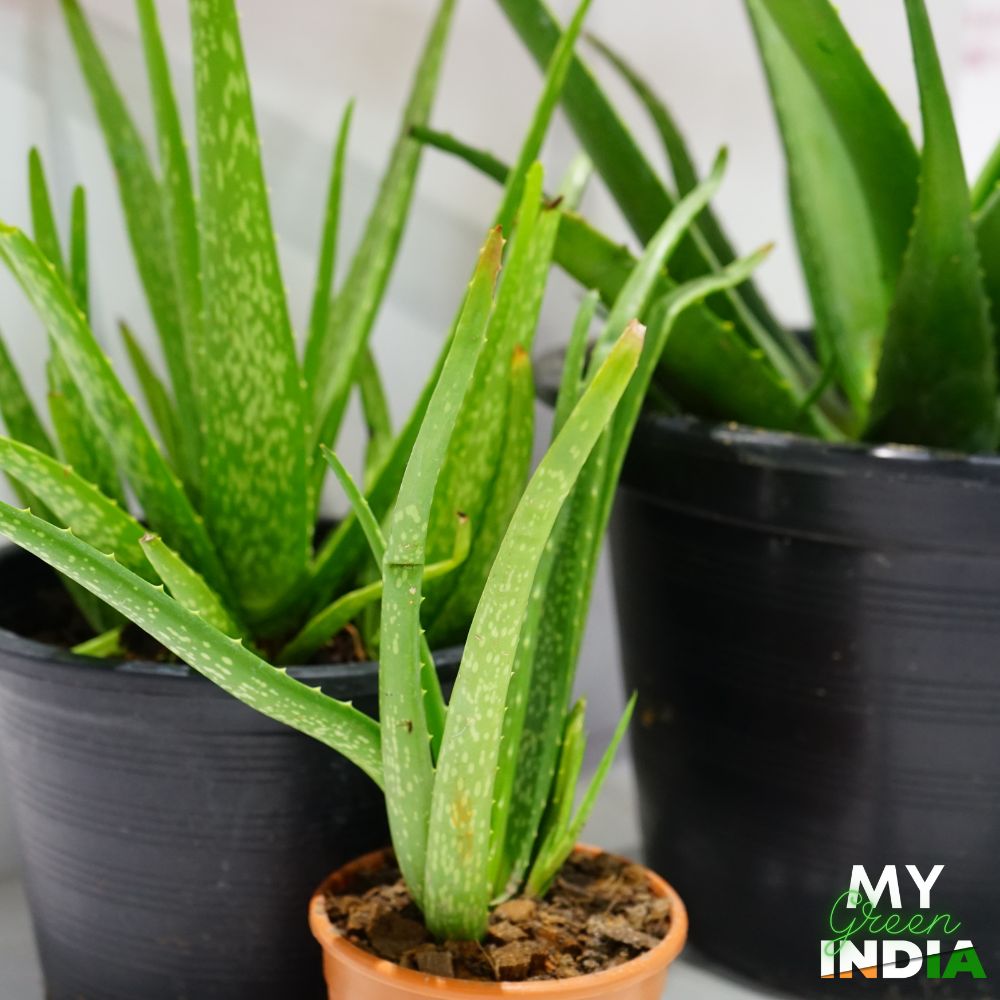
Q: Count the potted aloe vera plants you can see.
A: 3